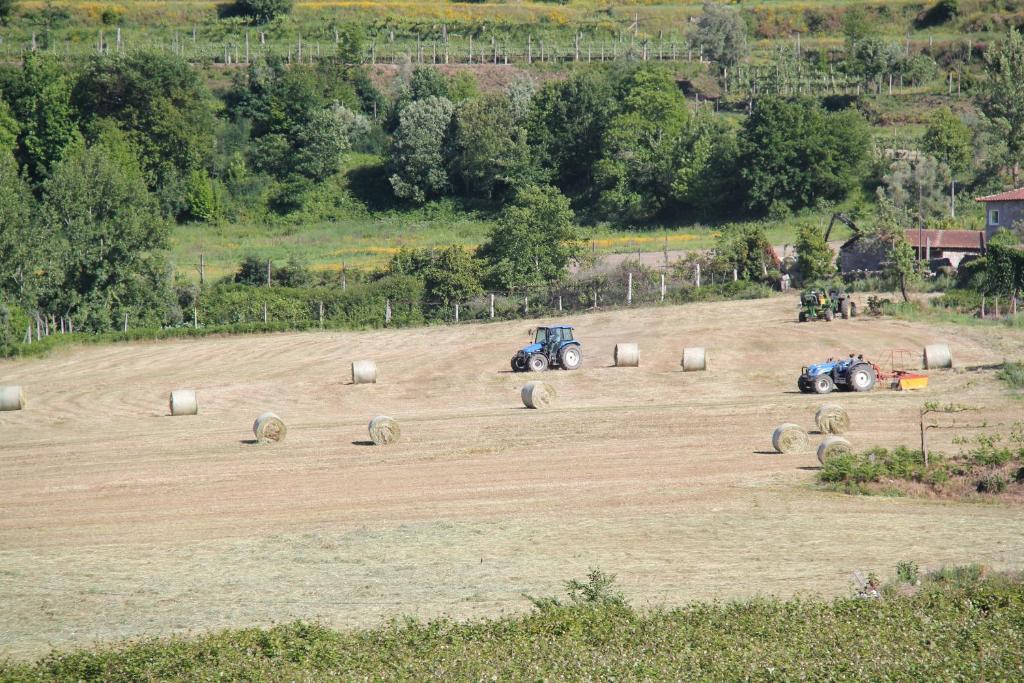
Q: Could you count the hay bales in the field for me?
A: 12